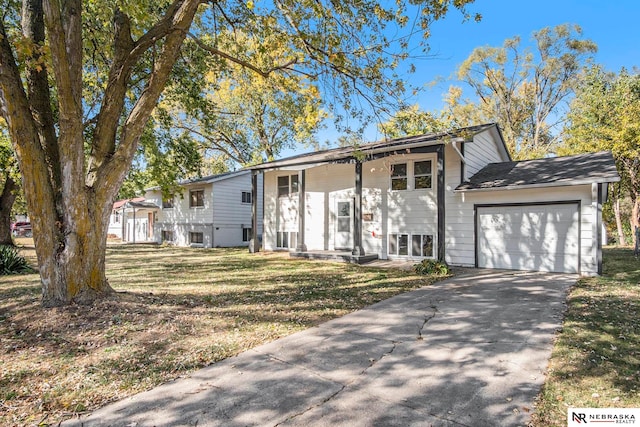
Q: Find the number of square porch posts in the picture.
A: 4